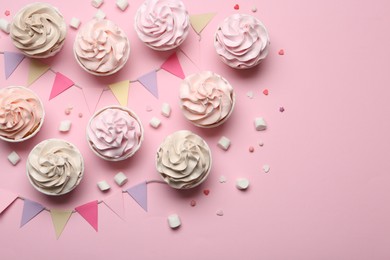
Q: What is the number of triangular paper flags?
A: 15